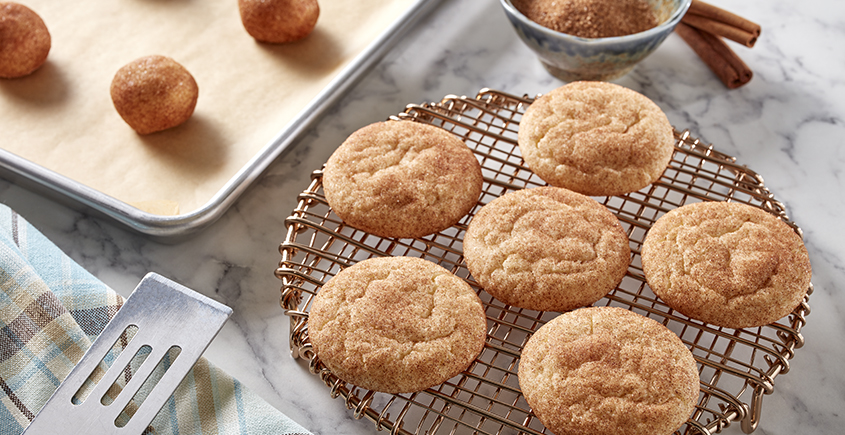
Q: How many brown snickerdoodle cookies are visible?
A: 6